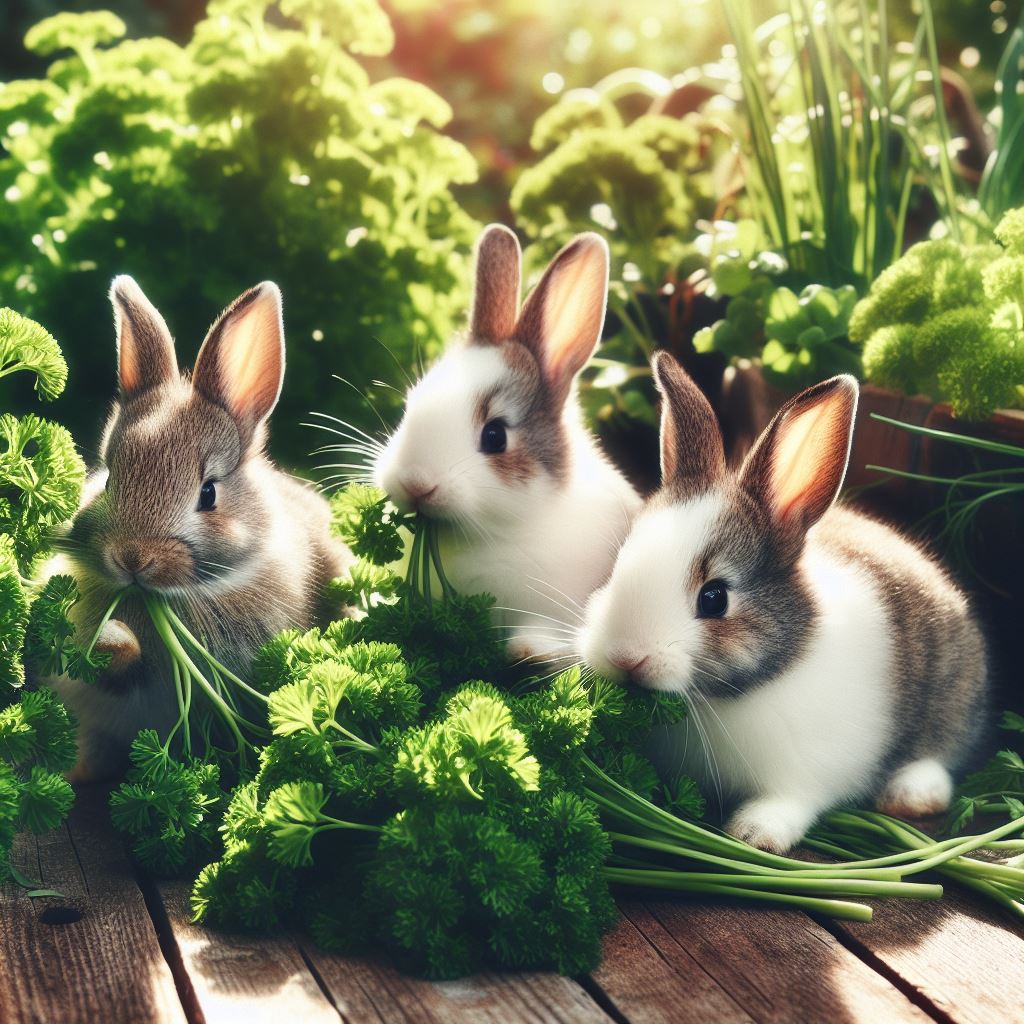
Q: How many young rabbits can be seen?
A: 3